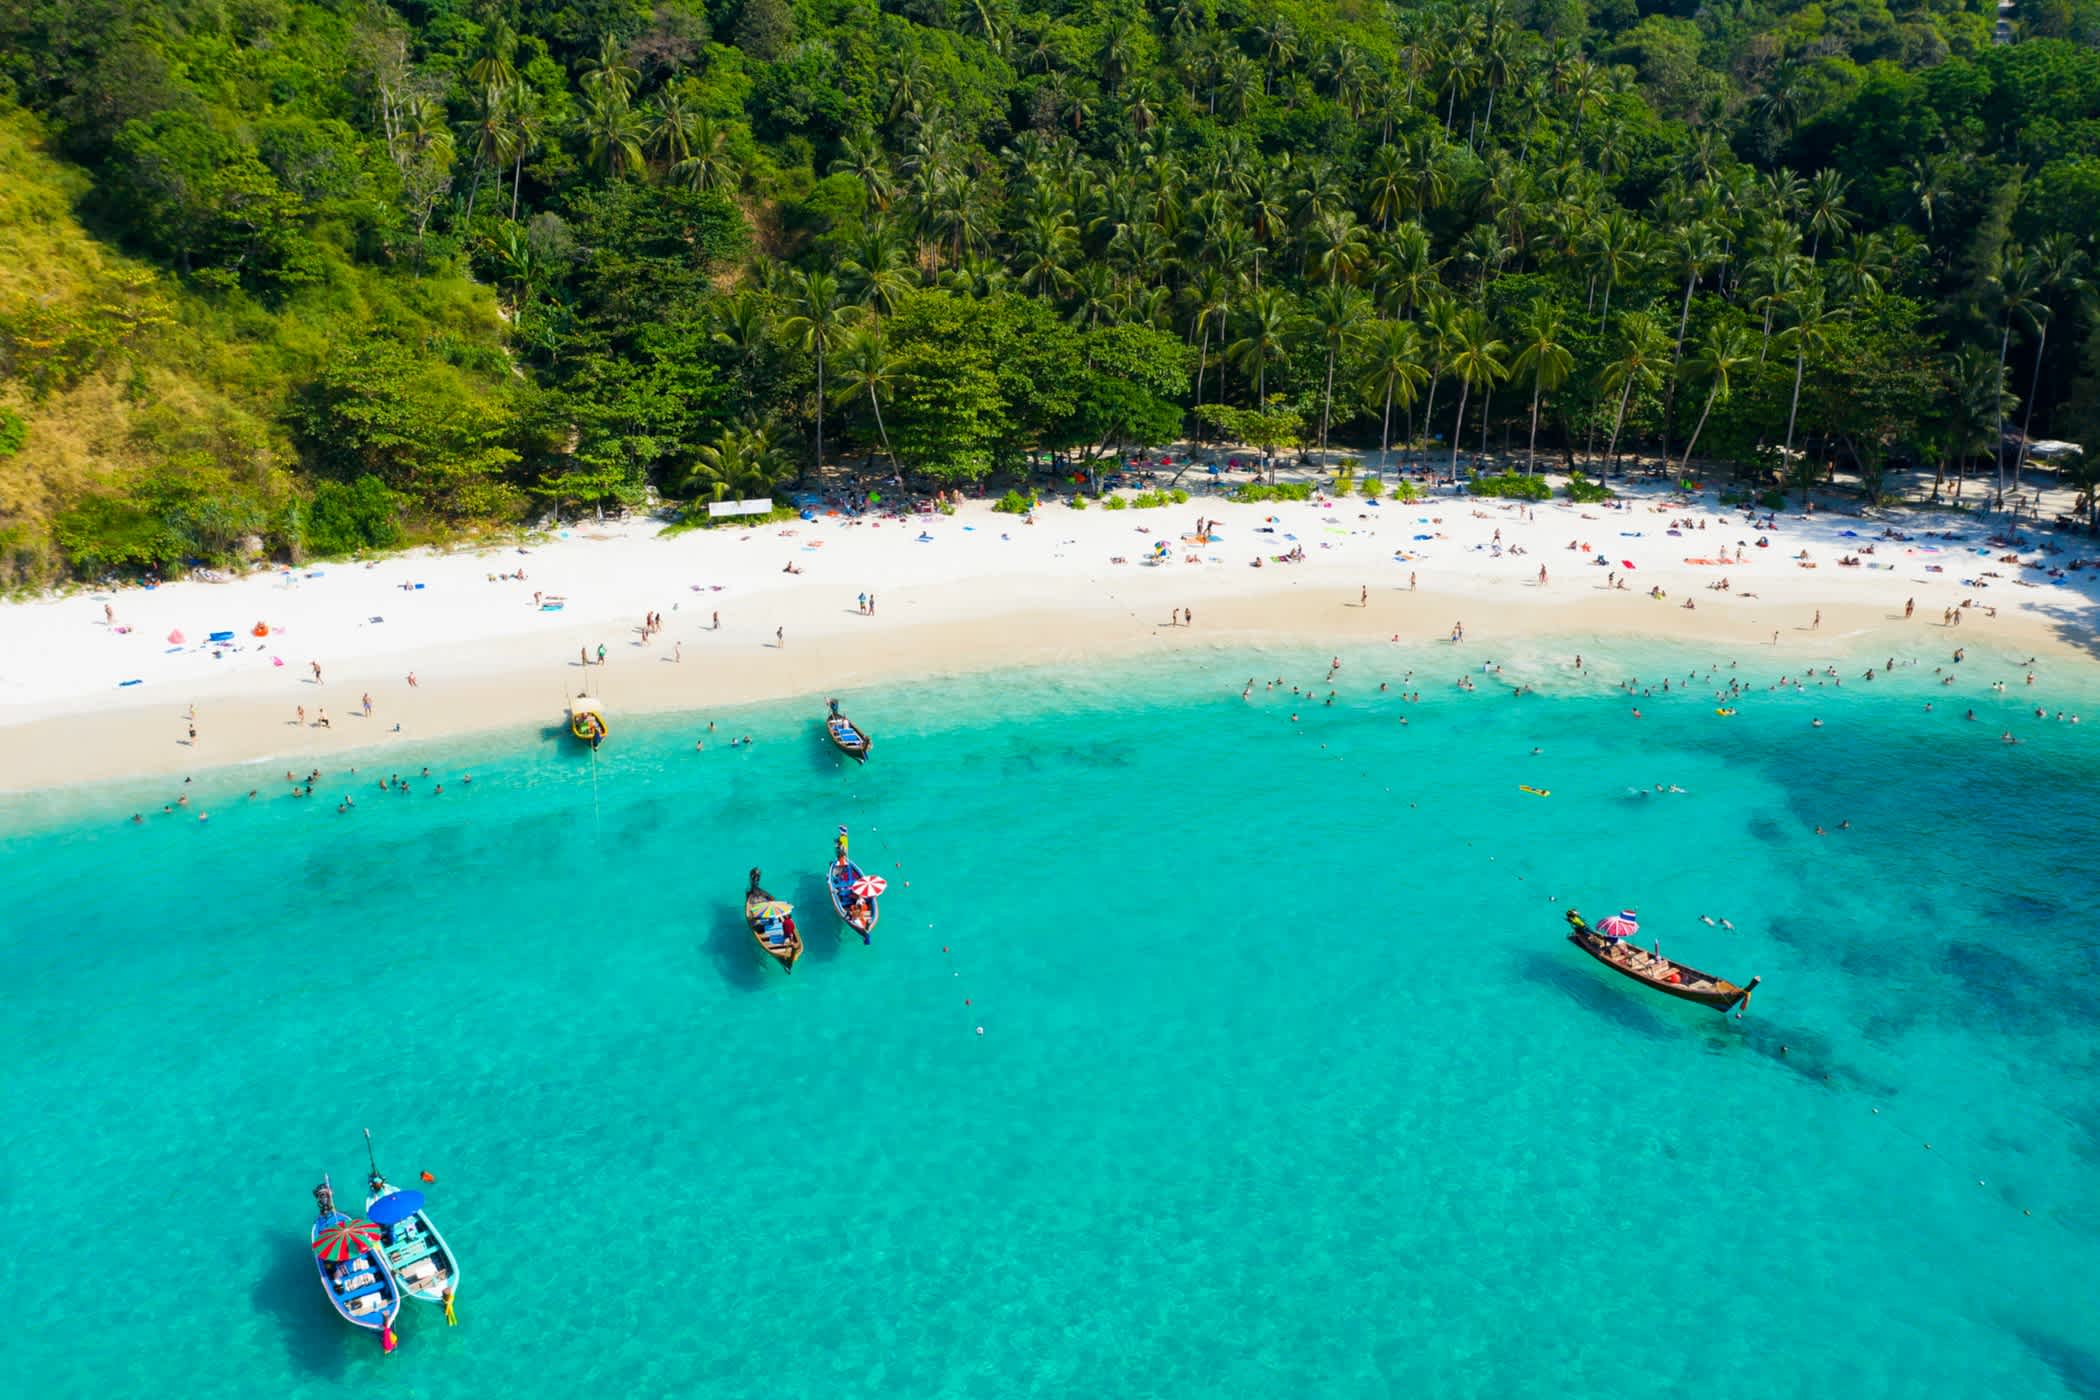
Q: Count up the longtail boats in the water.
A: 7